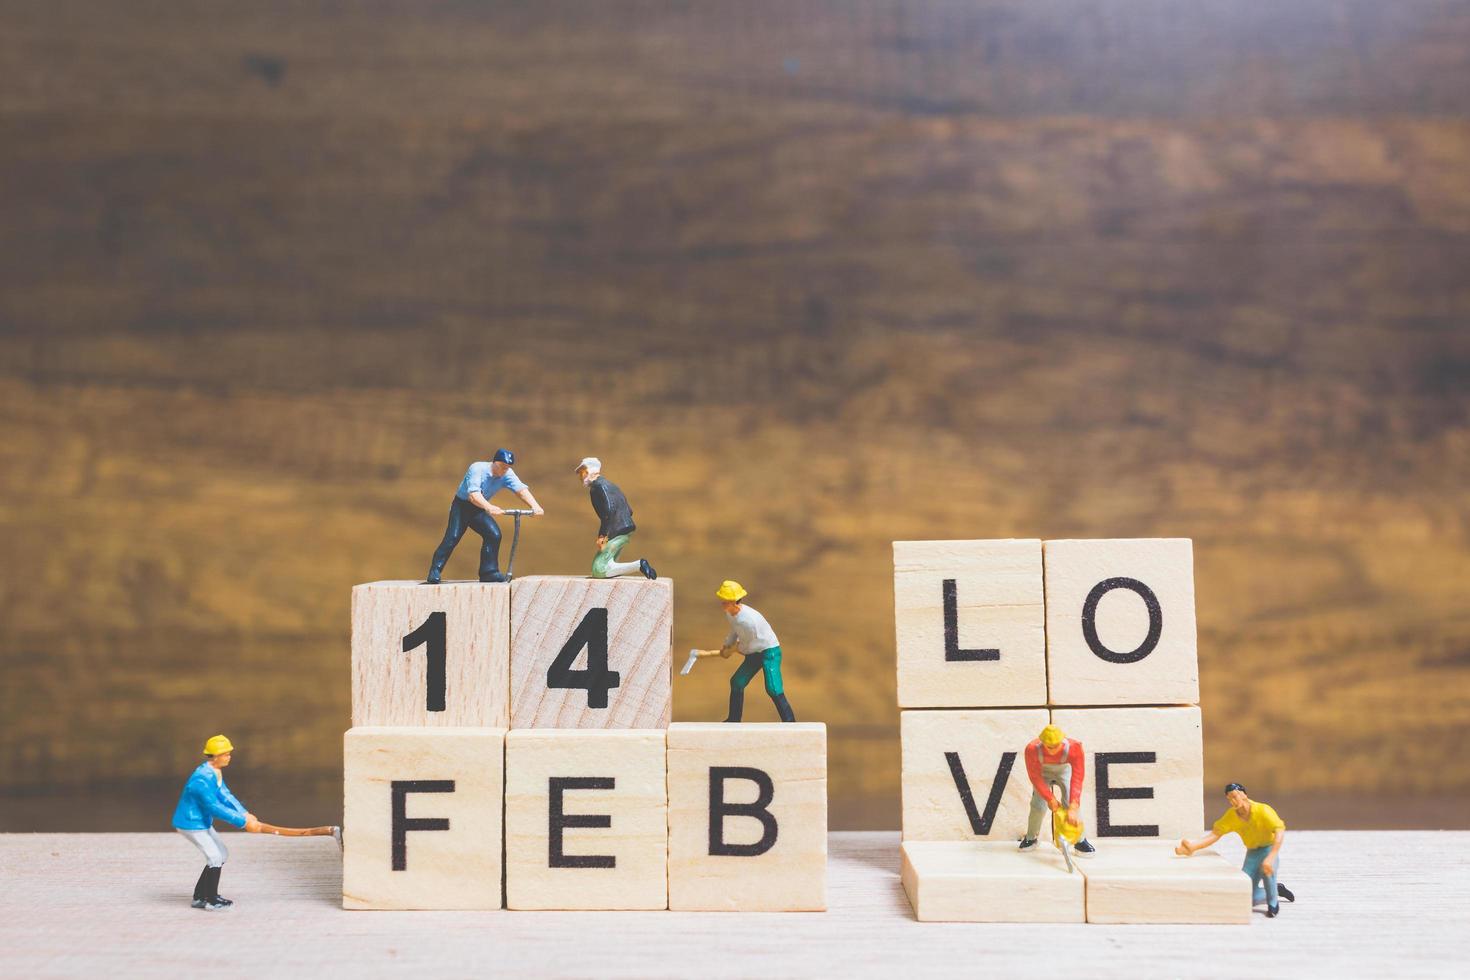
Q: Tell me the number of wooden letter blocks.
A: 7